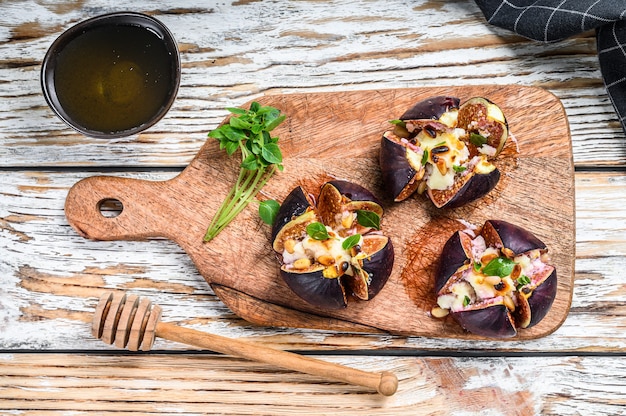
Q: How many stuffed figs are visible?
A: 3